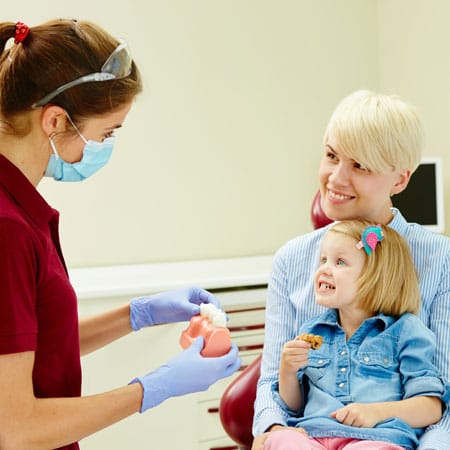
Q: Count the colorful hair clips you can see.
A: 1